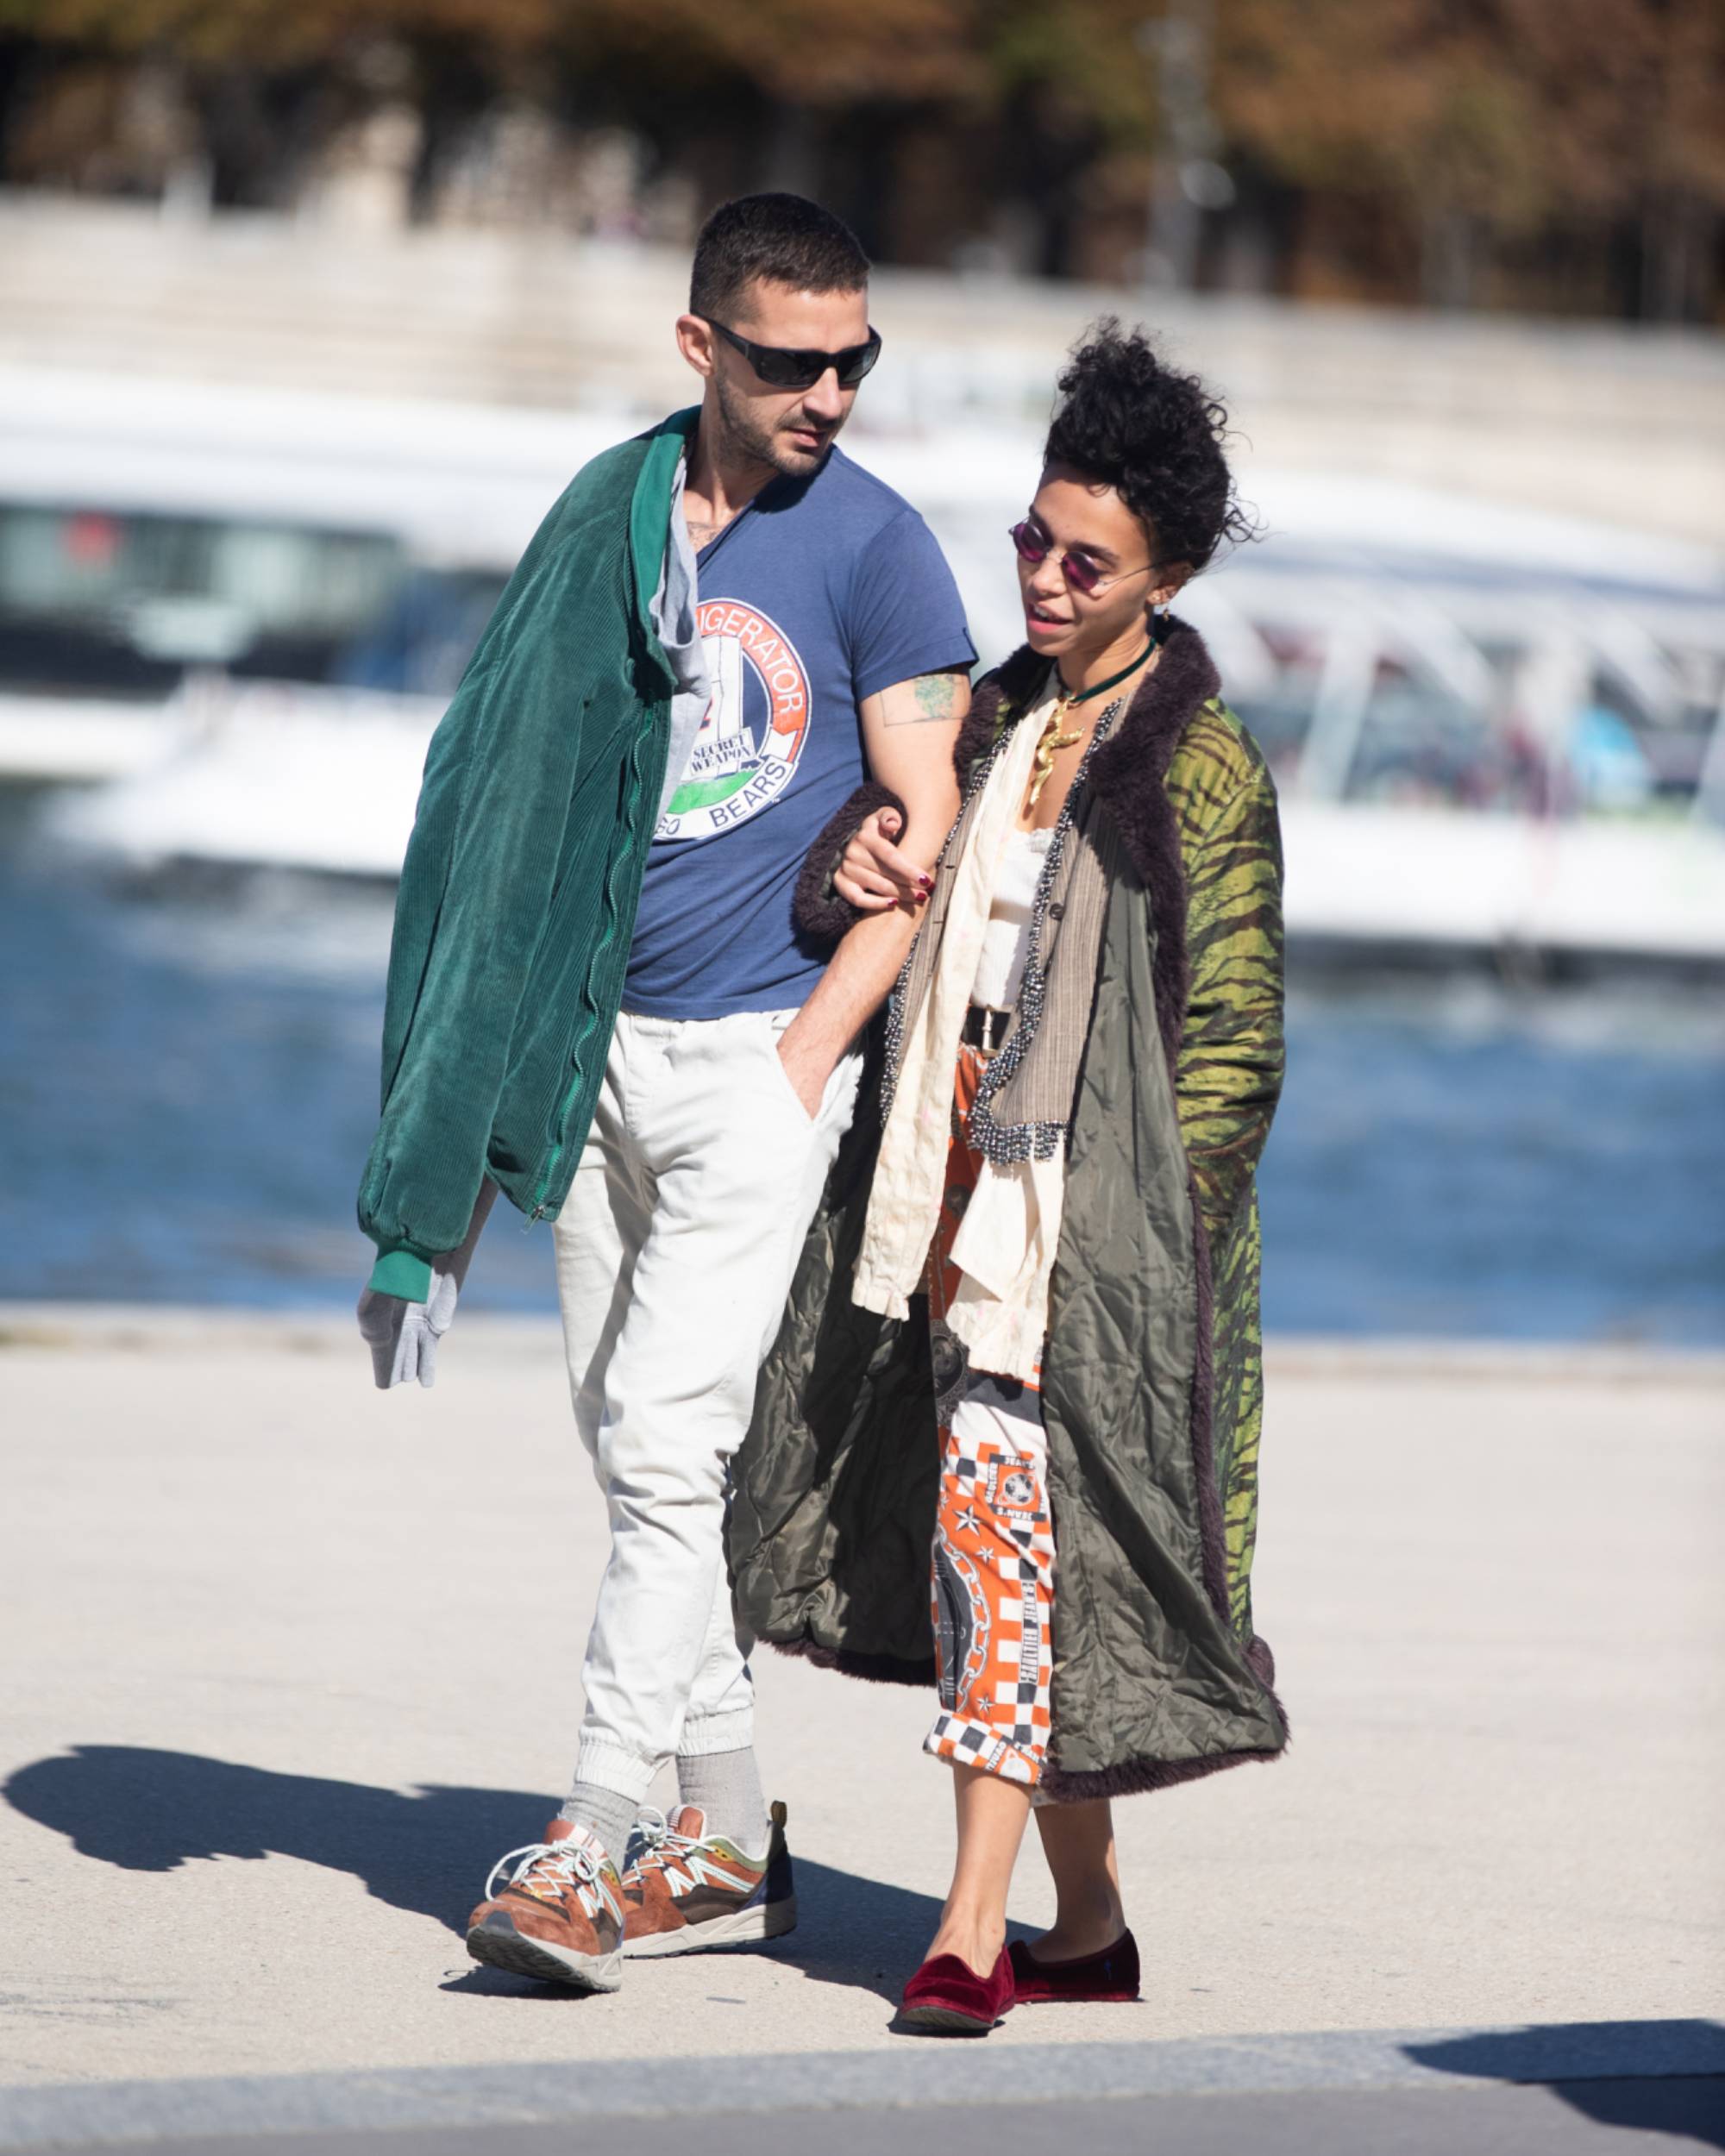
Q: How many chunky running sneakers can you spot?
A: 2